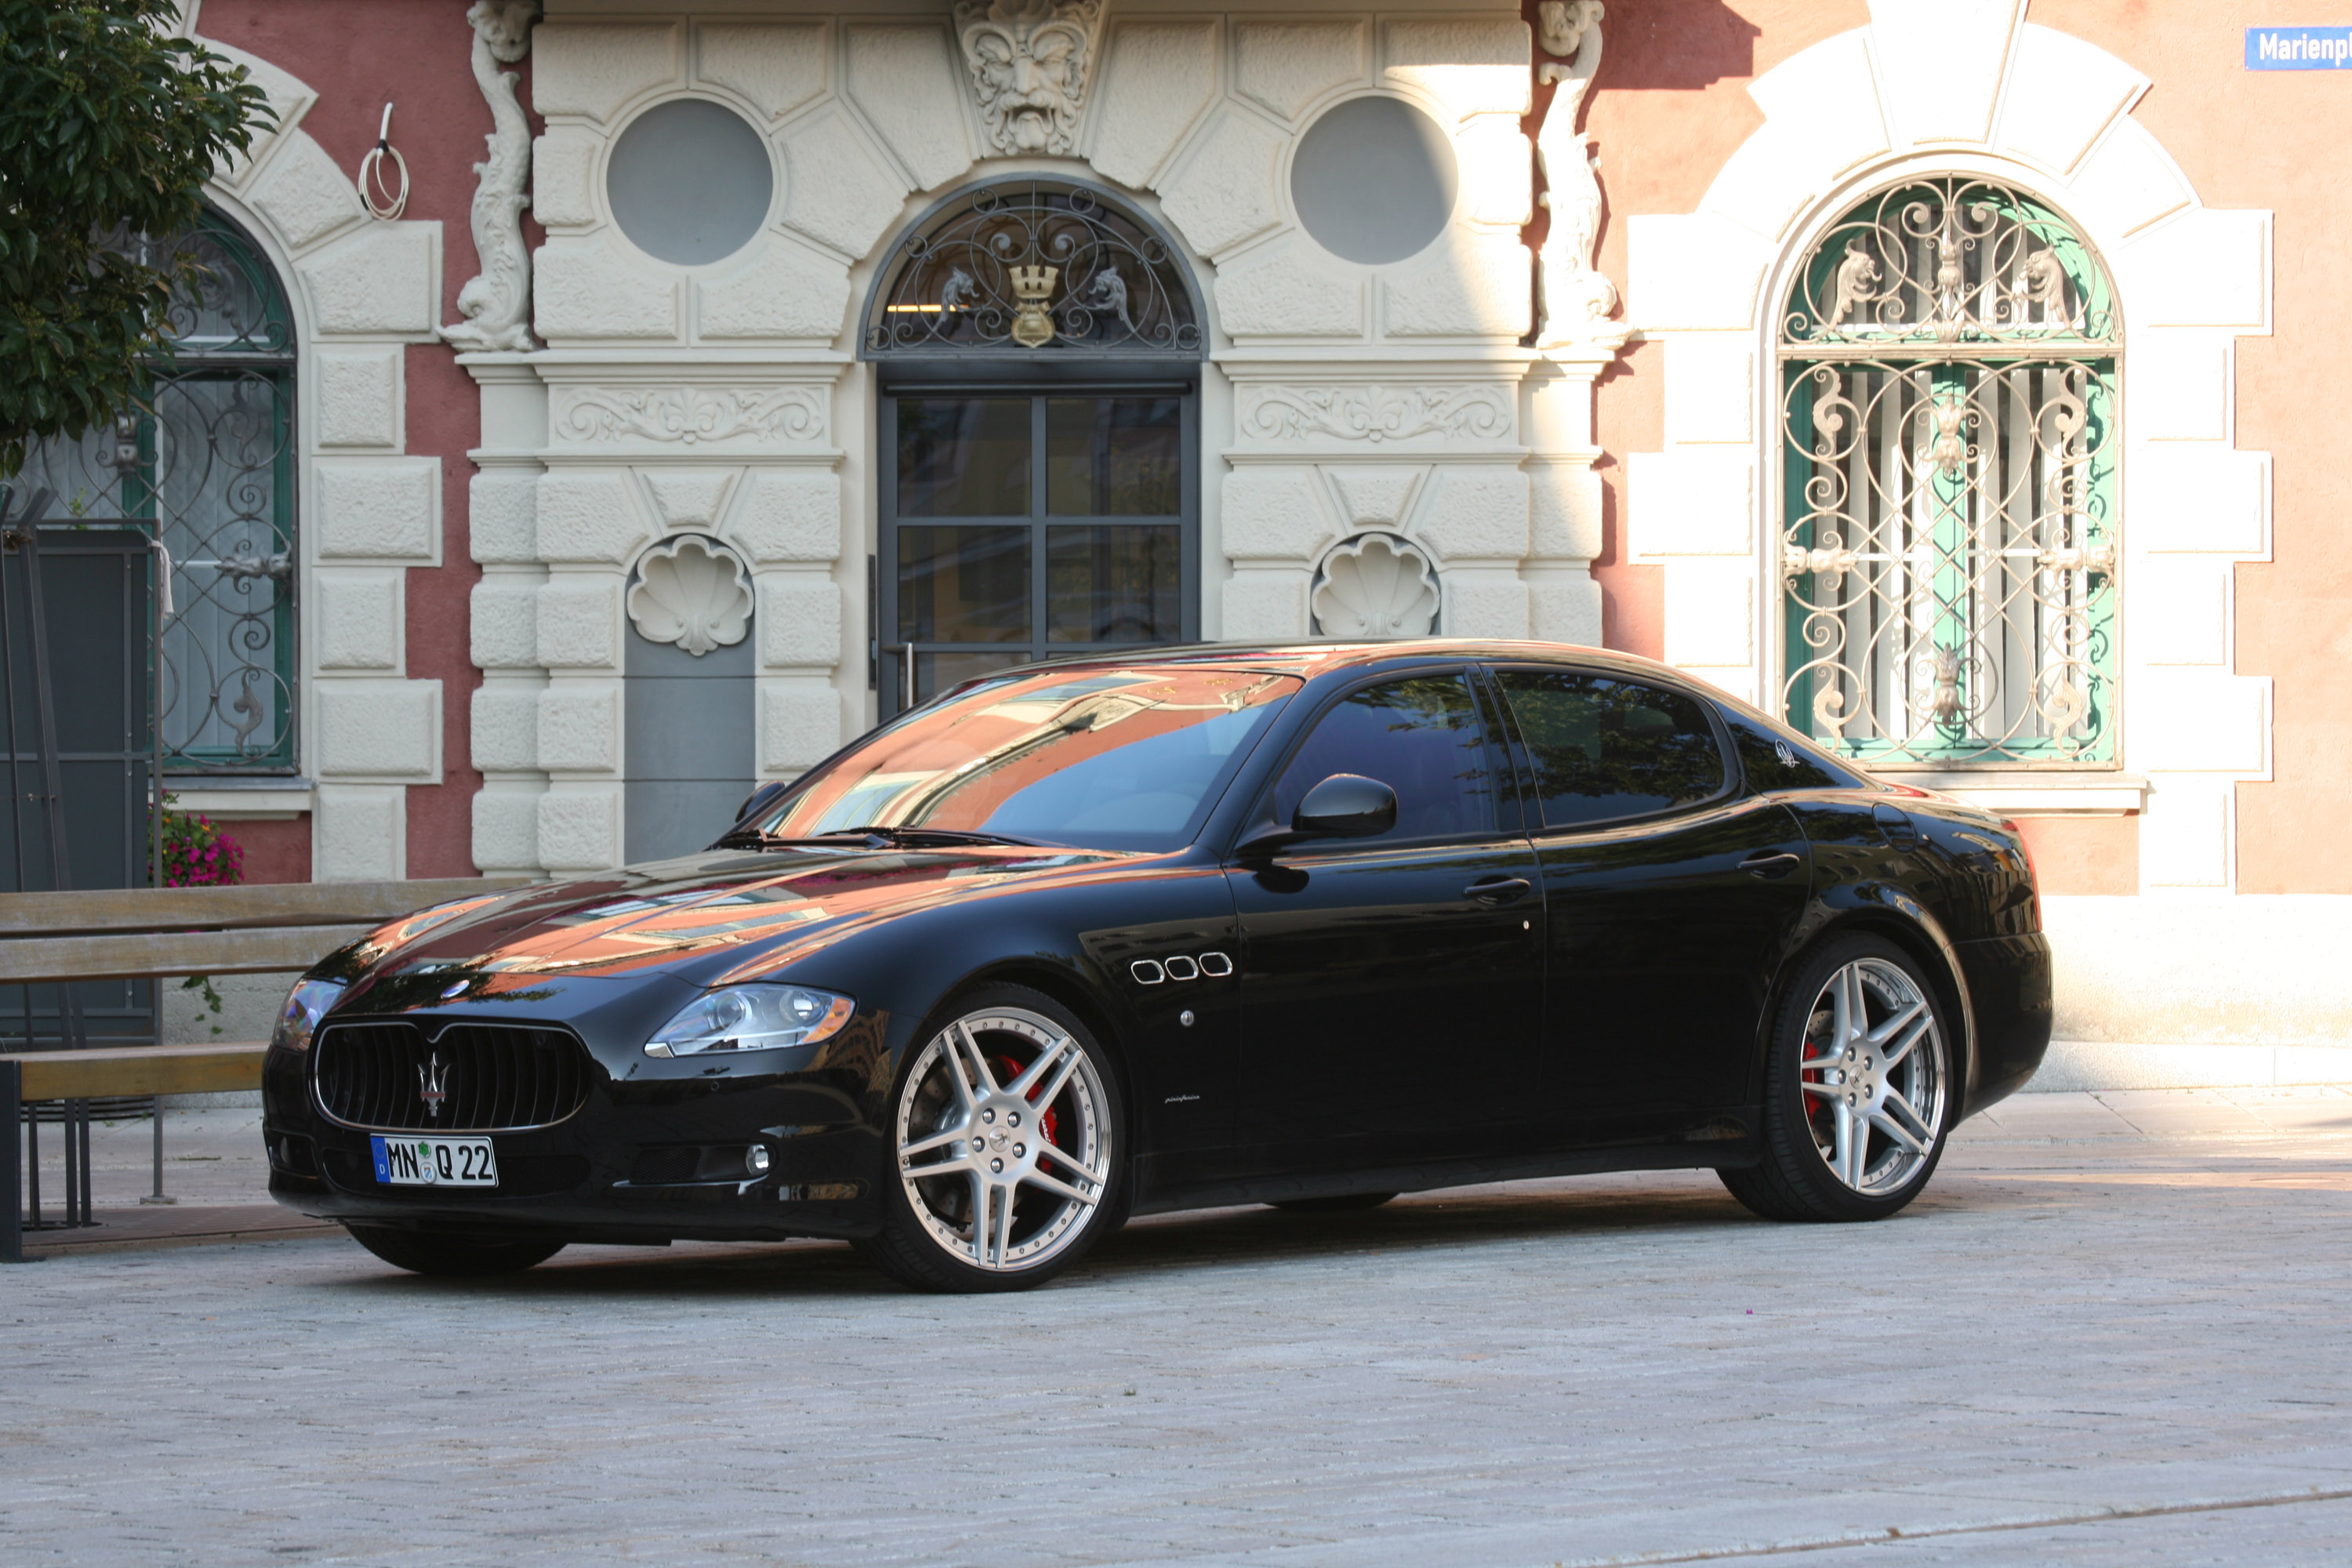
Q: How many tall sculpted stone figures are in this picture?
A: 2